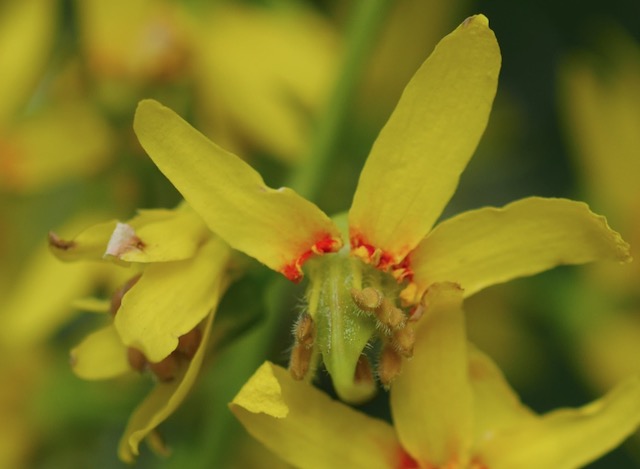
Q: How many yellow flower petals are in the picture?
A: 12